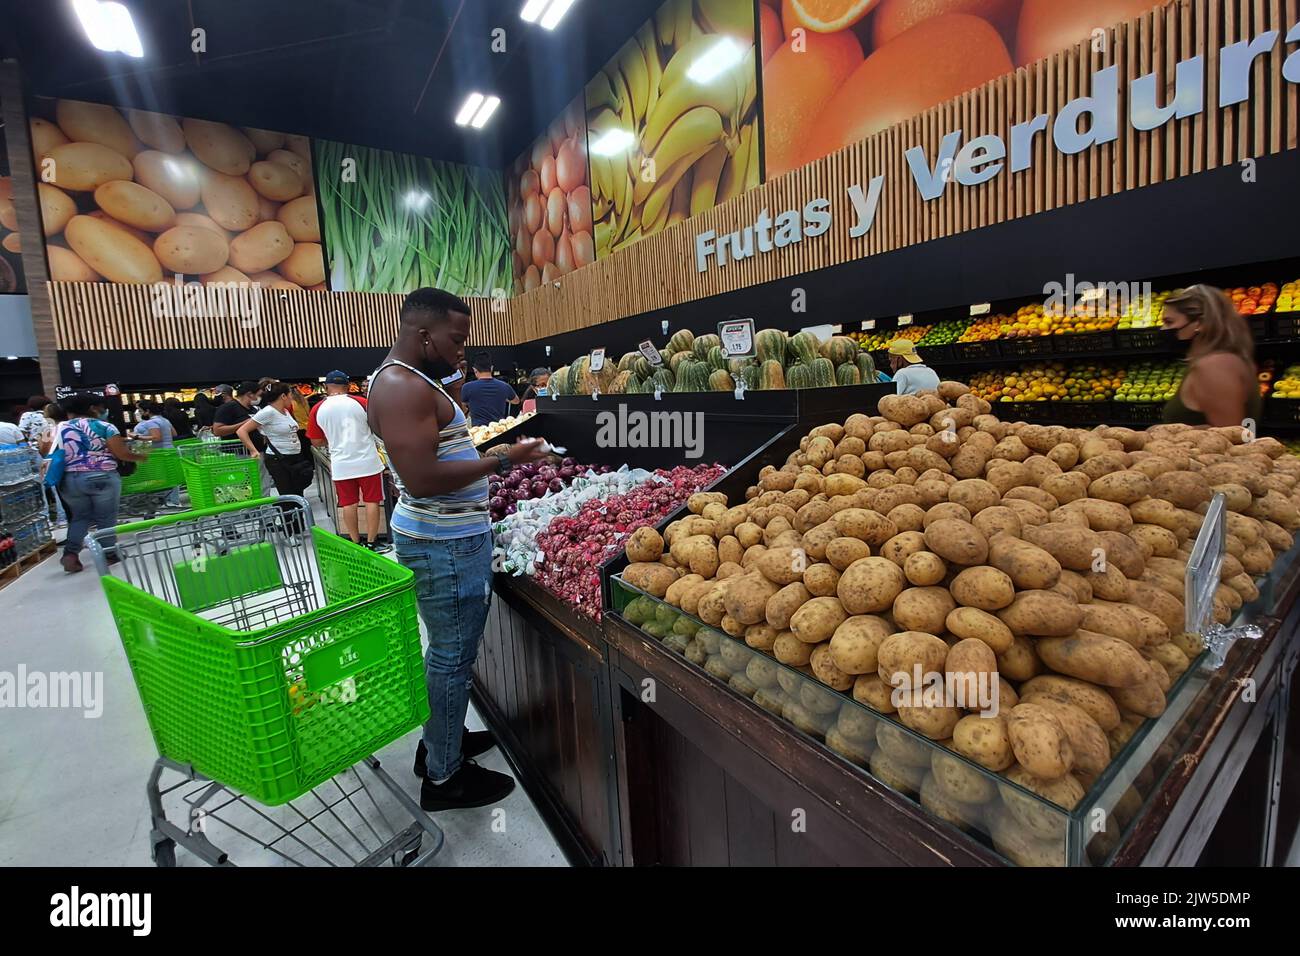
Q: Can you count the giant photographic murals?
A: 5